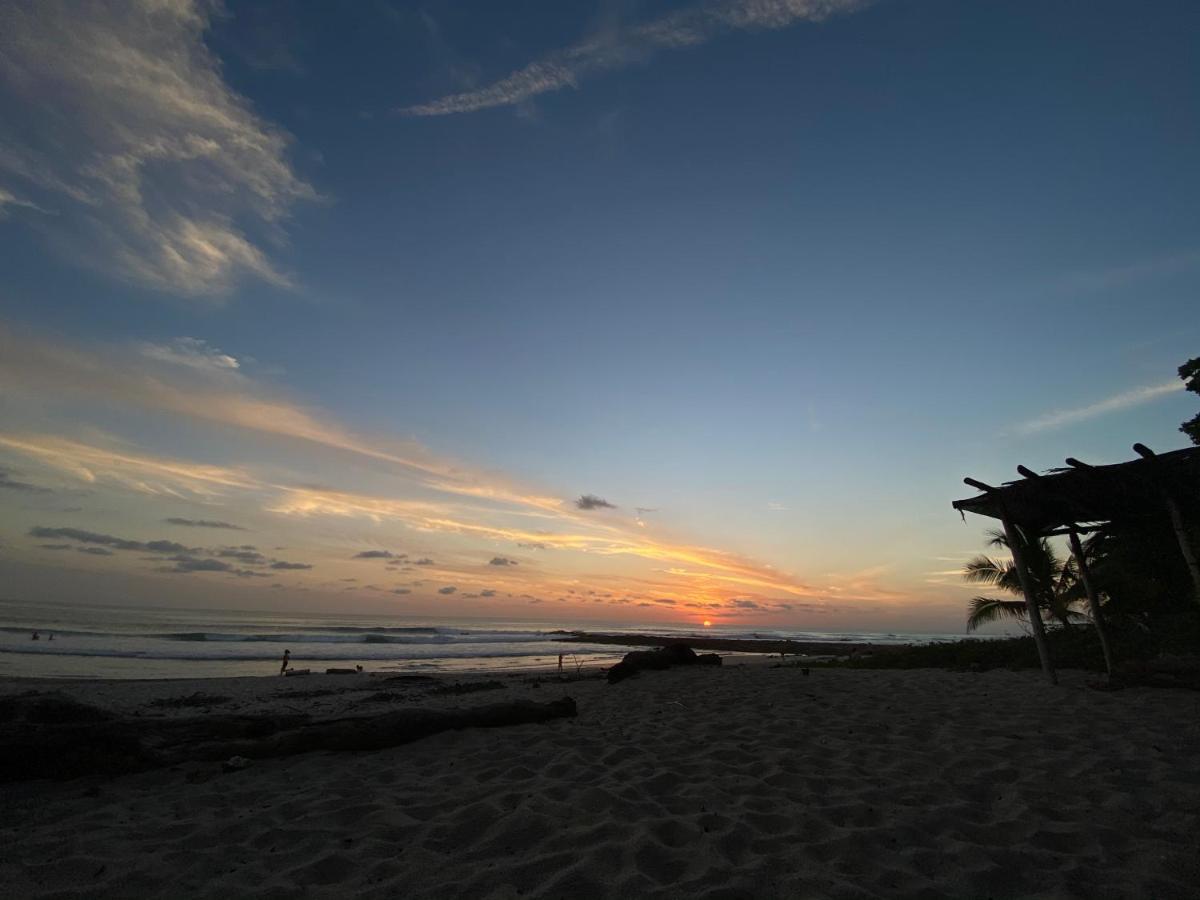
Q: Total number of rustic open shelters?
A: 1